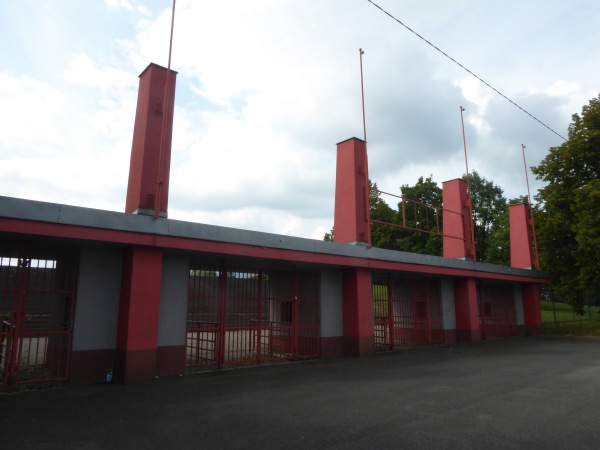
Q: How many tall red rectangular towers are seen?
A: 4